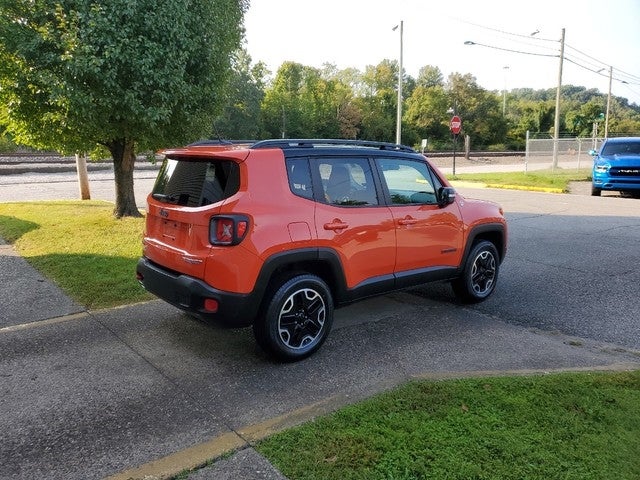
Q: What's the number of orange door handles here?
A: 2